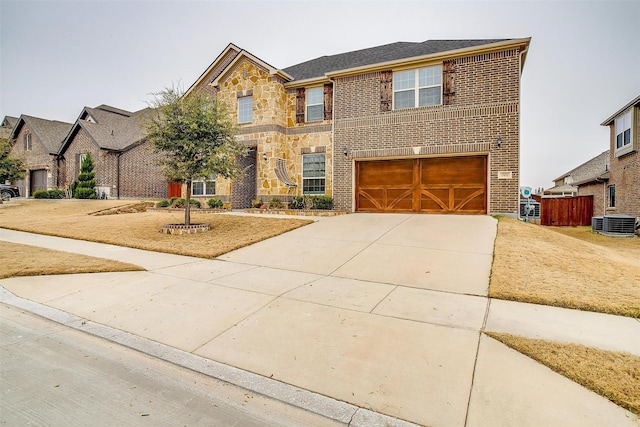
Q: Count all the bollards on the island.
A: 0